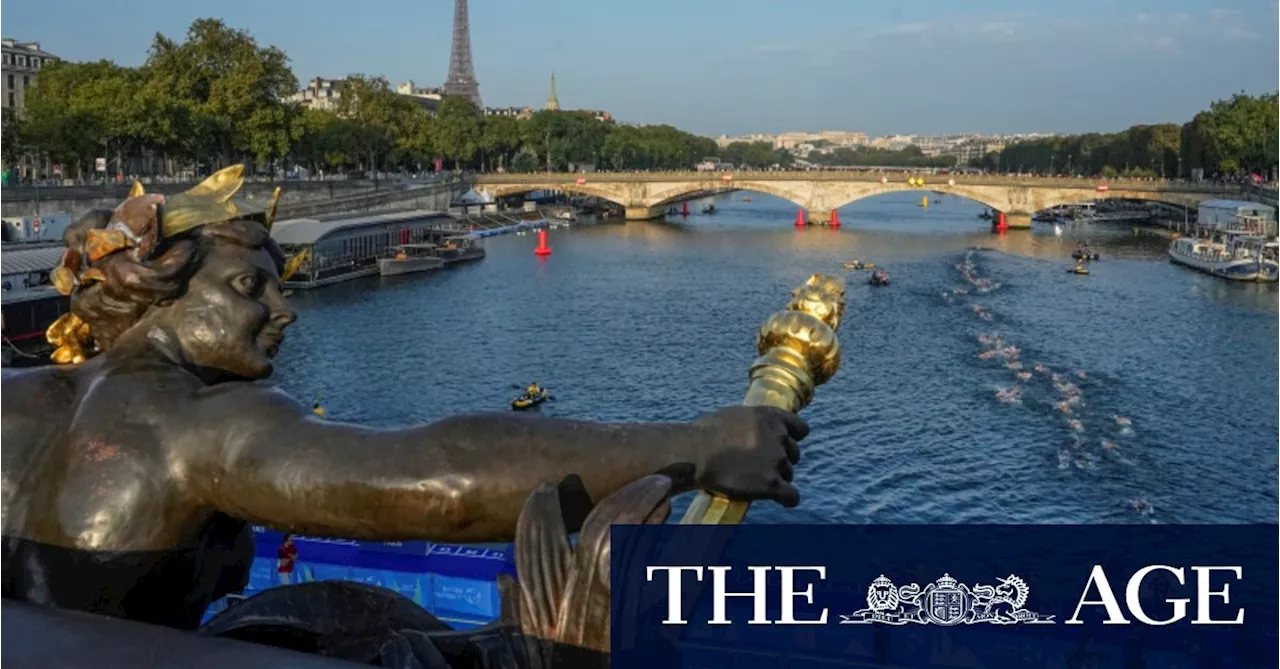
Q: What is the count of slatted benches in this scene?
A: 0